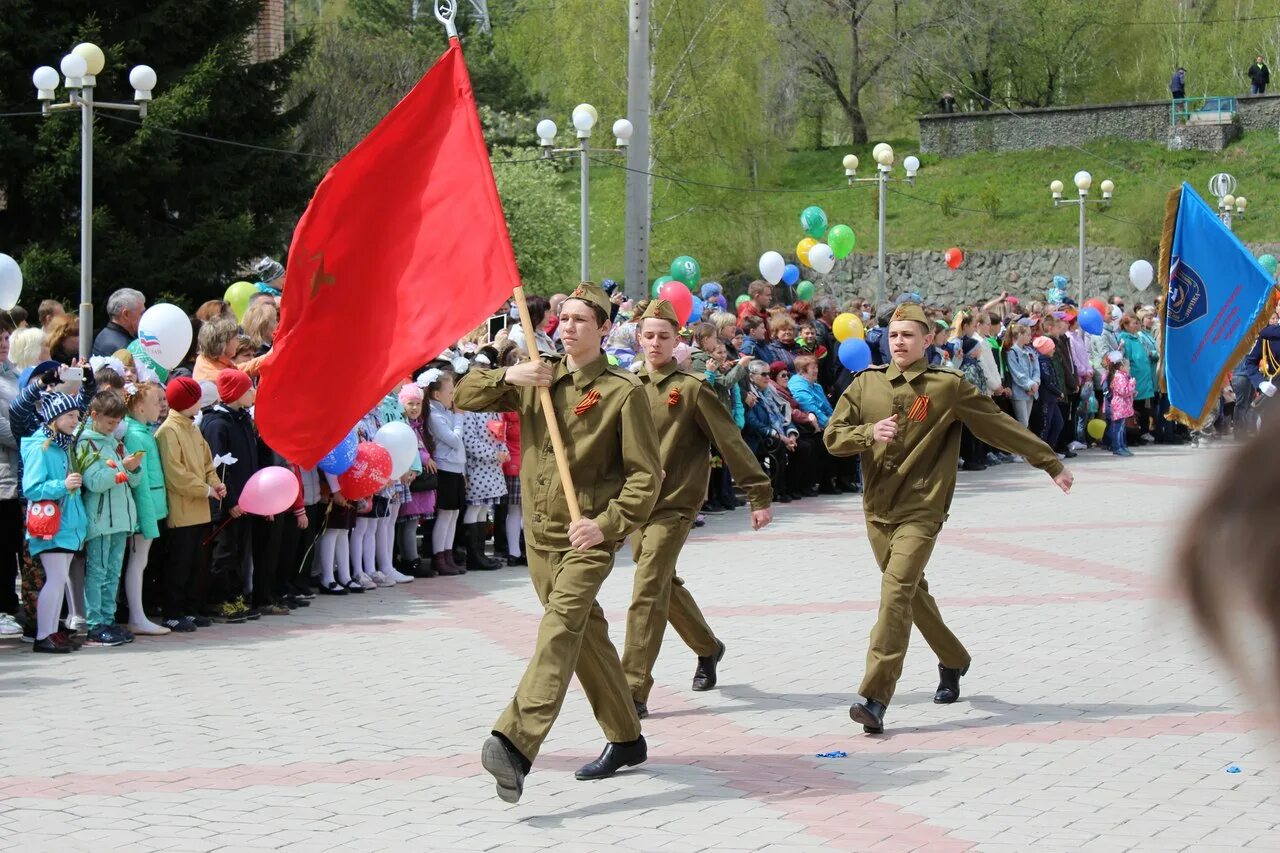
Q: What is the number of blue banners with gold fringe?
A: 1